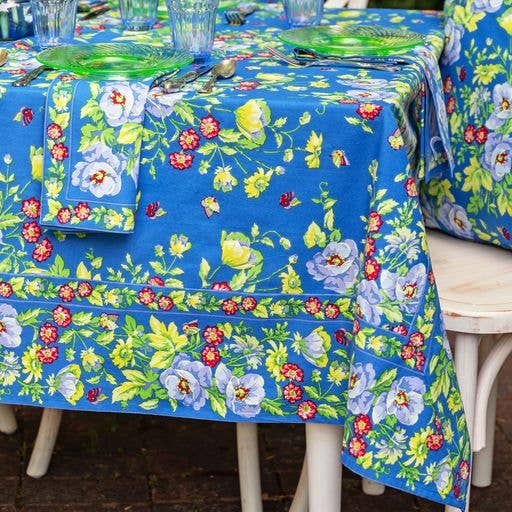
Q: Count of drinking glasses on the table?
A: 4